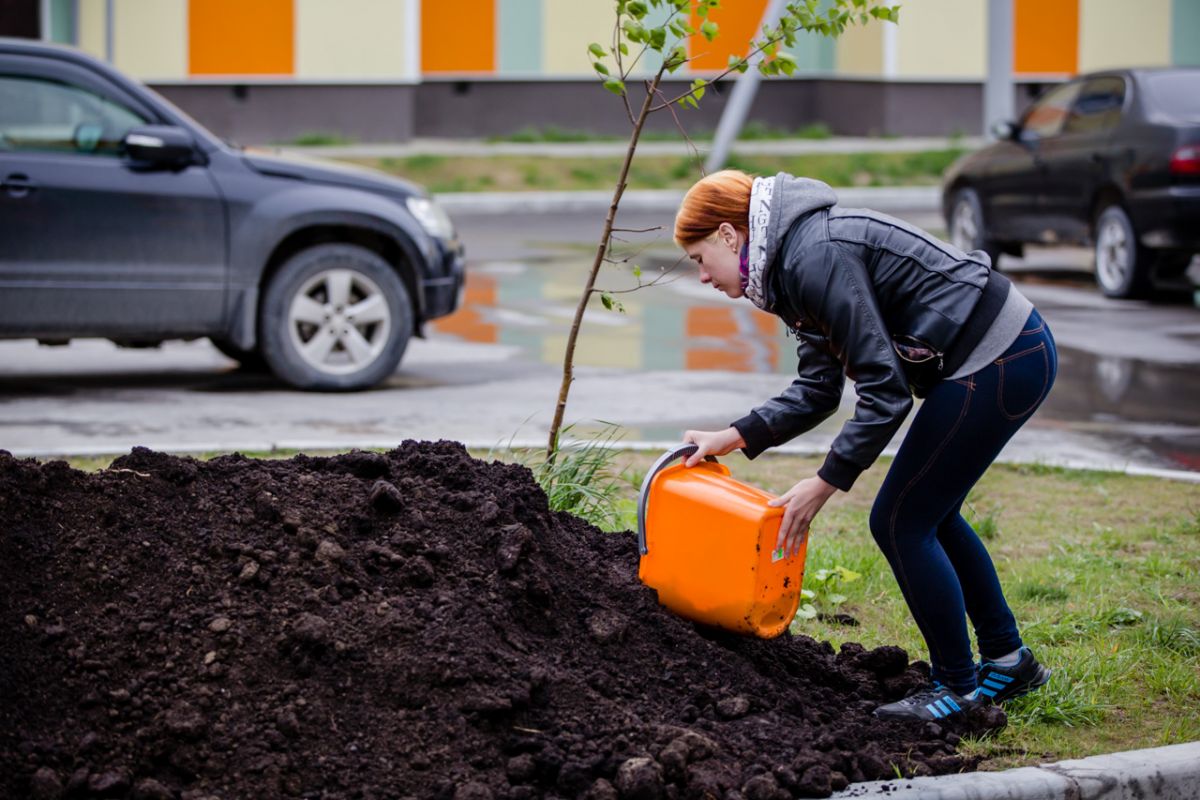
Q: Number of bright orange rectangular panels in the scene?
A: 4